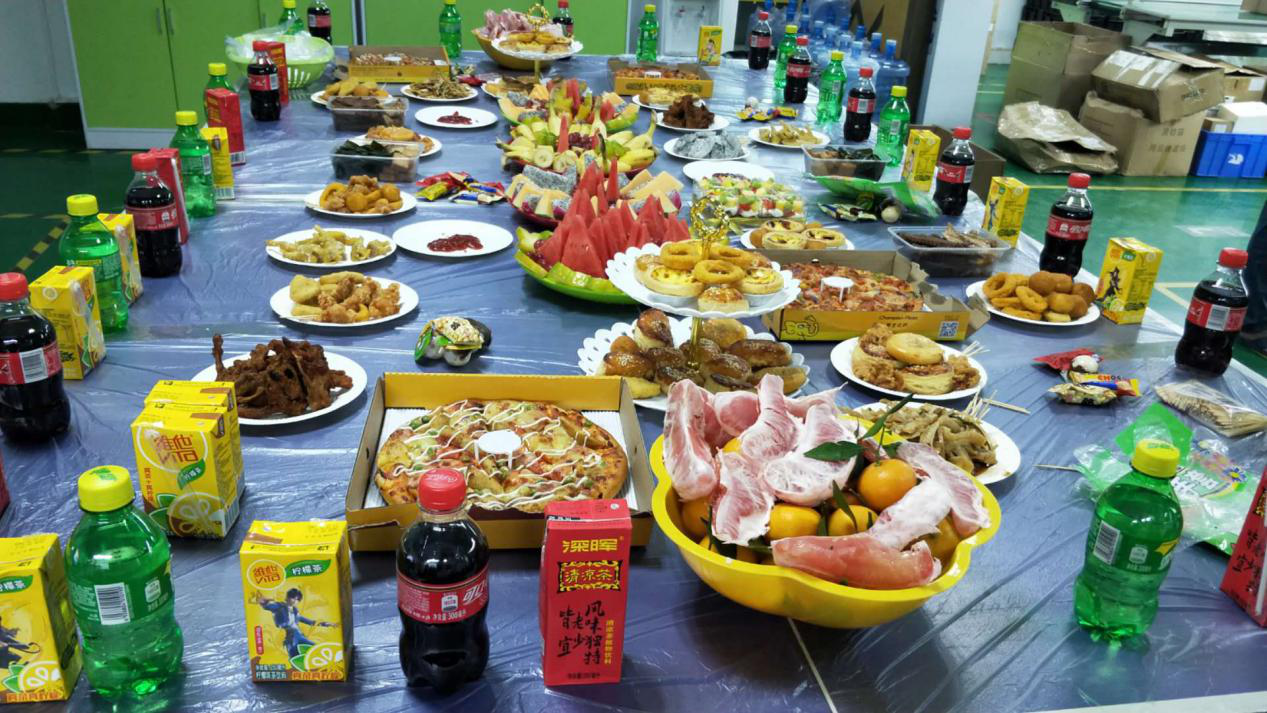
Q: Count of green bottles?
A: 11